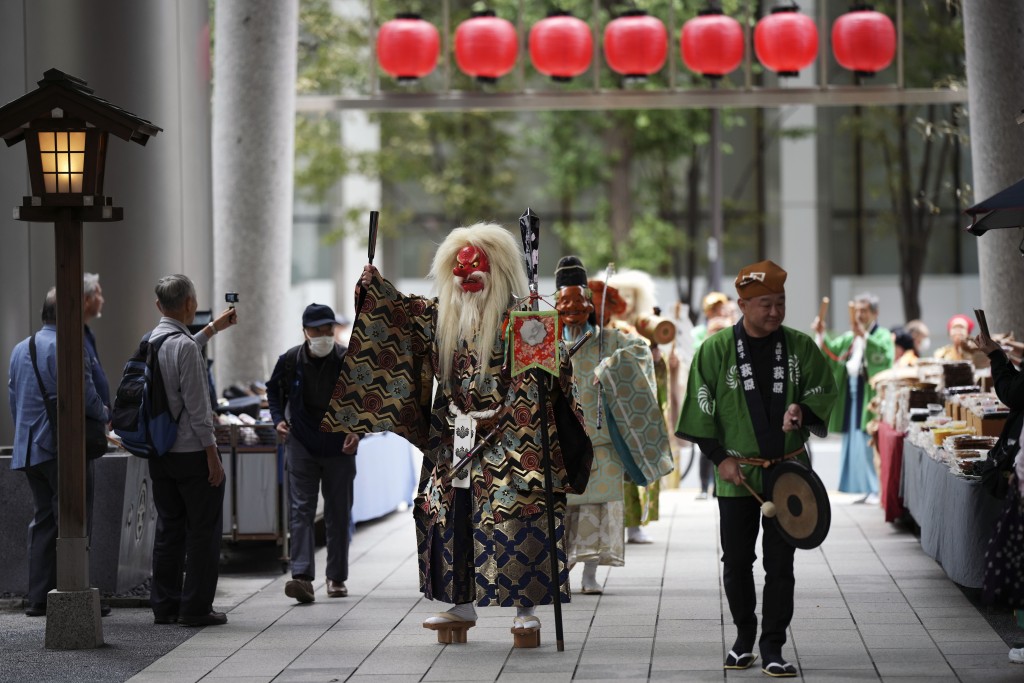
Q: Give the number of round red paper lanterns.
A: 7